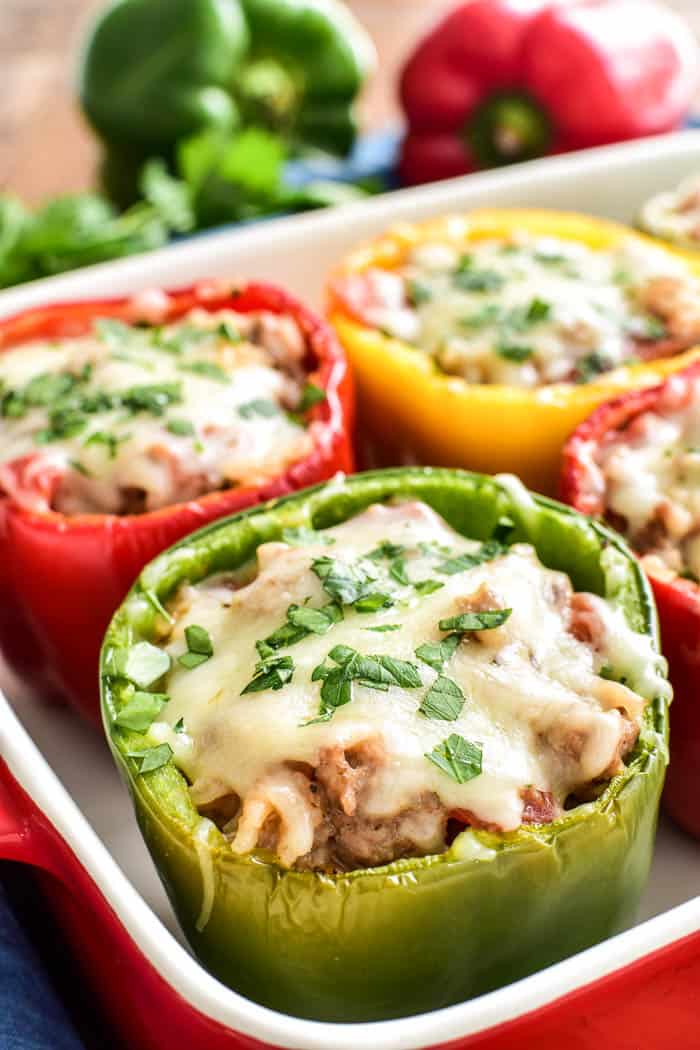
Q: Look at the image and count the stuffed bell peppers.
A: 5